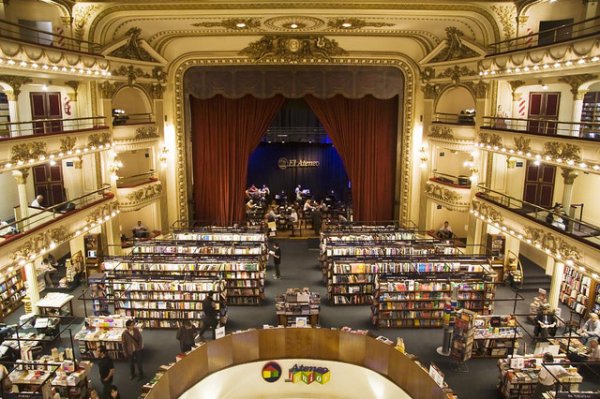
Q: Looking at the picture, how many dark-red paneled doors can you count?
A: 4